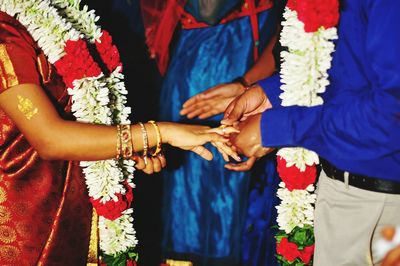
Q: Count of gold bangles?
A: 4